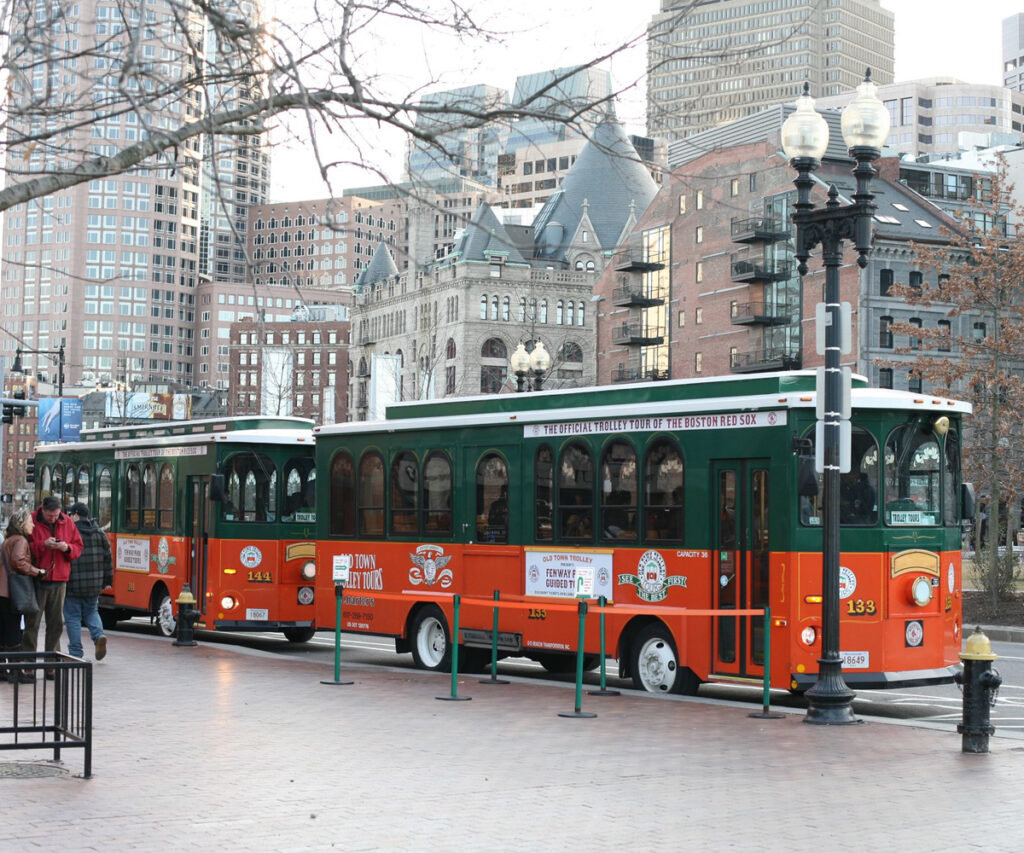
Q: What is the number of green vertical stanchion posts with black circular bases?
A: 6